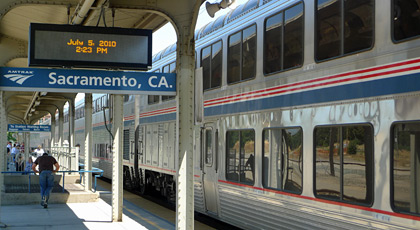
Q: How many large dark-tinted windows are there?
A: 9